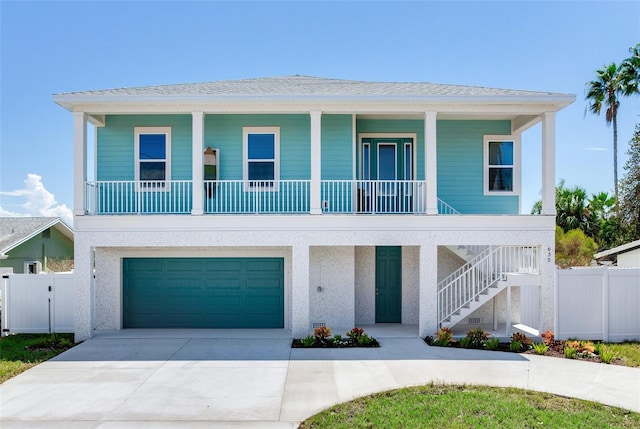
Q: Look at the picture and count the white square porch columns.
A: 5